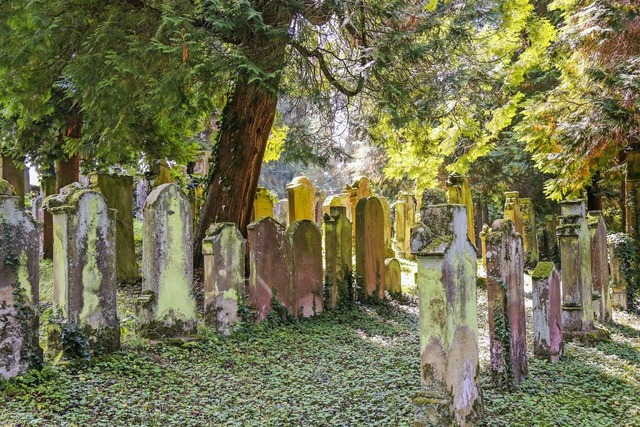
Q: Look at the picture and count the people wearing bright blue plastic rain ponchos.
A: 0